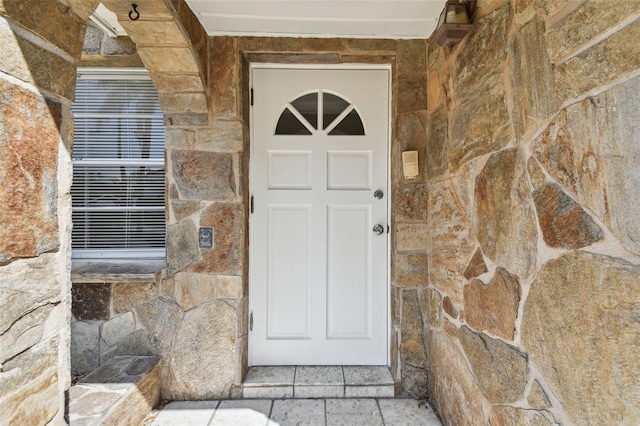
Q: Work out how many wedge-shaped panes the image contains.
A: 4